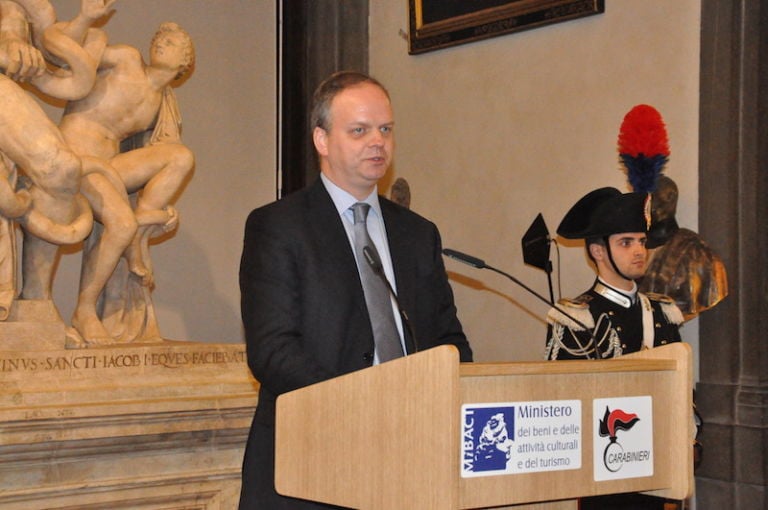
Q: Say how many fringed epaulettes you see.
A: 2